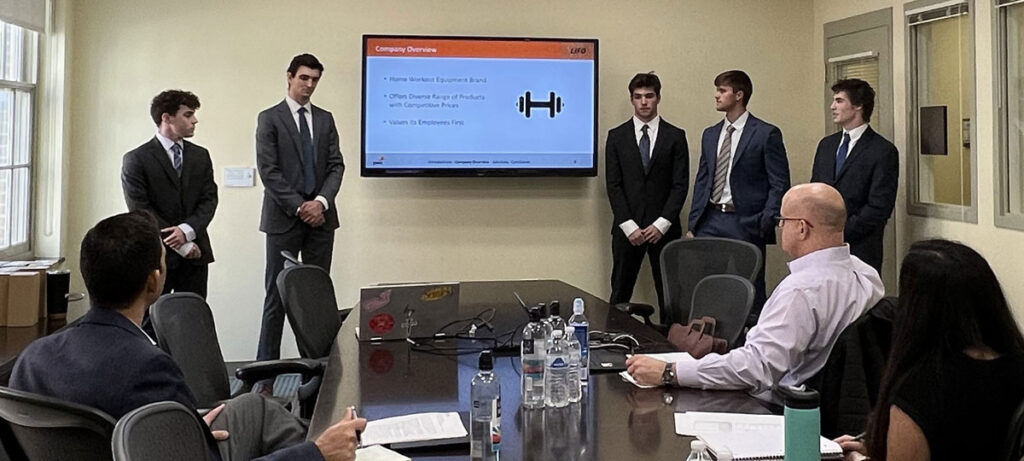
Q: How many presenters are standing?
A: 5